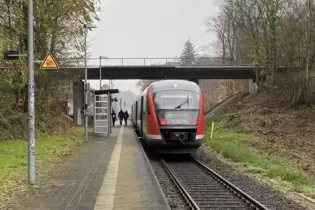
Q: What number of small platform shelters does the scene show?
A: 1